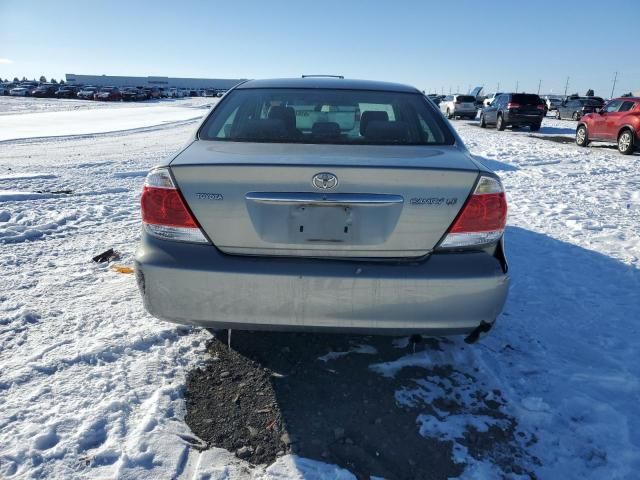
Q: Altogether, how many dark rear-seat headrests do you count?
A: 3